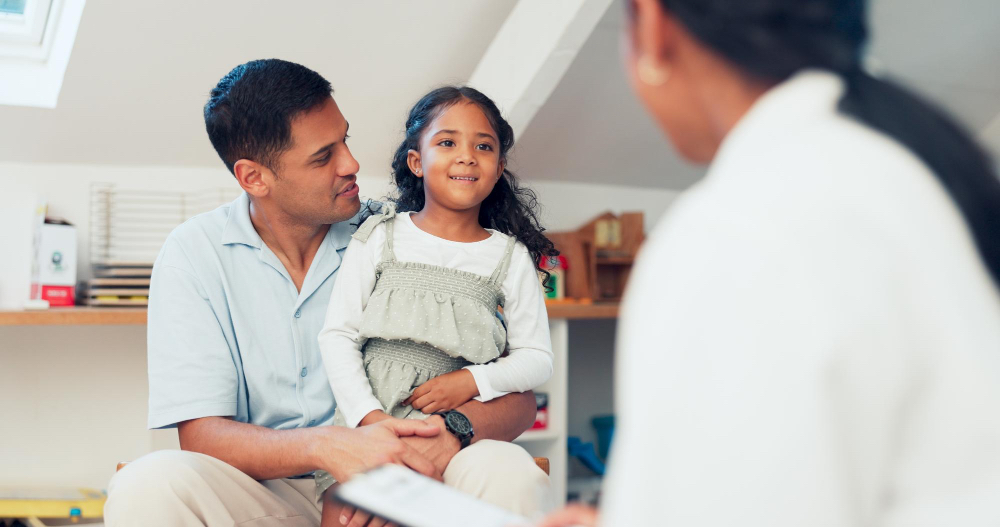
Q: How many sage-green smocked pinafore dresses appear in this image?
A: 1